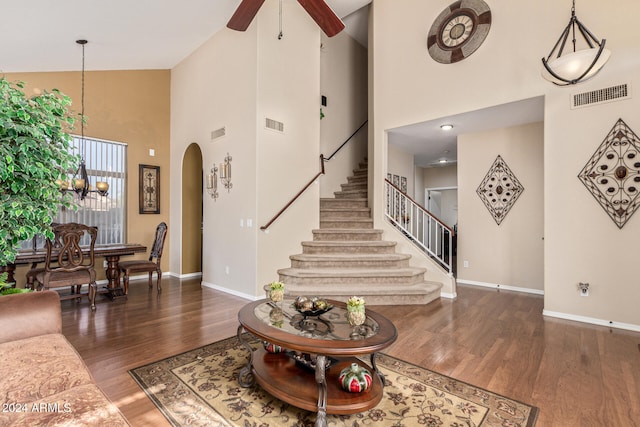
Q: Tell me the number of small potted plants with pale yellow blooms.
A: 2